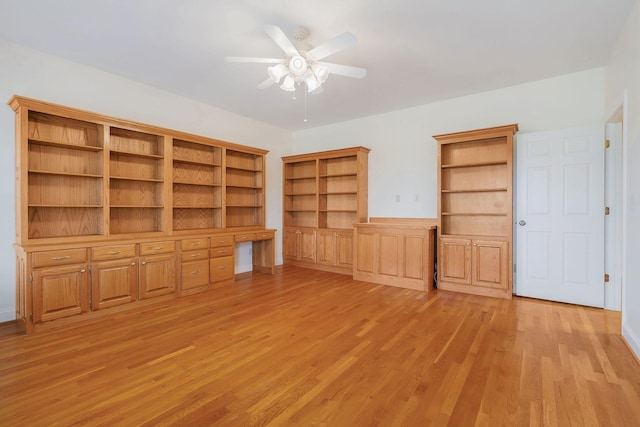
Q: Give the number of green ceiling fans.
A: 0